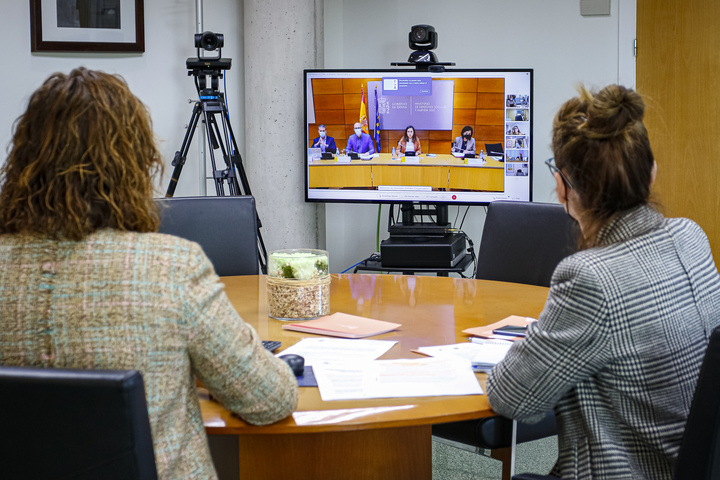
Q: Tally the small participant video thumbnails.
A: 6